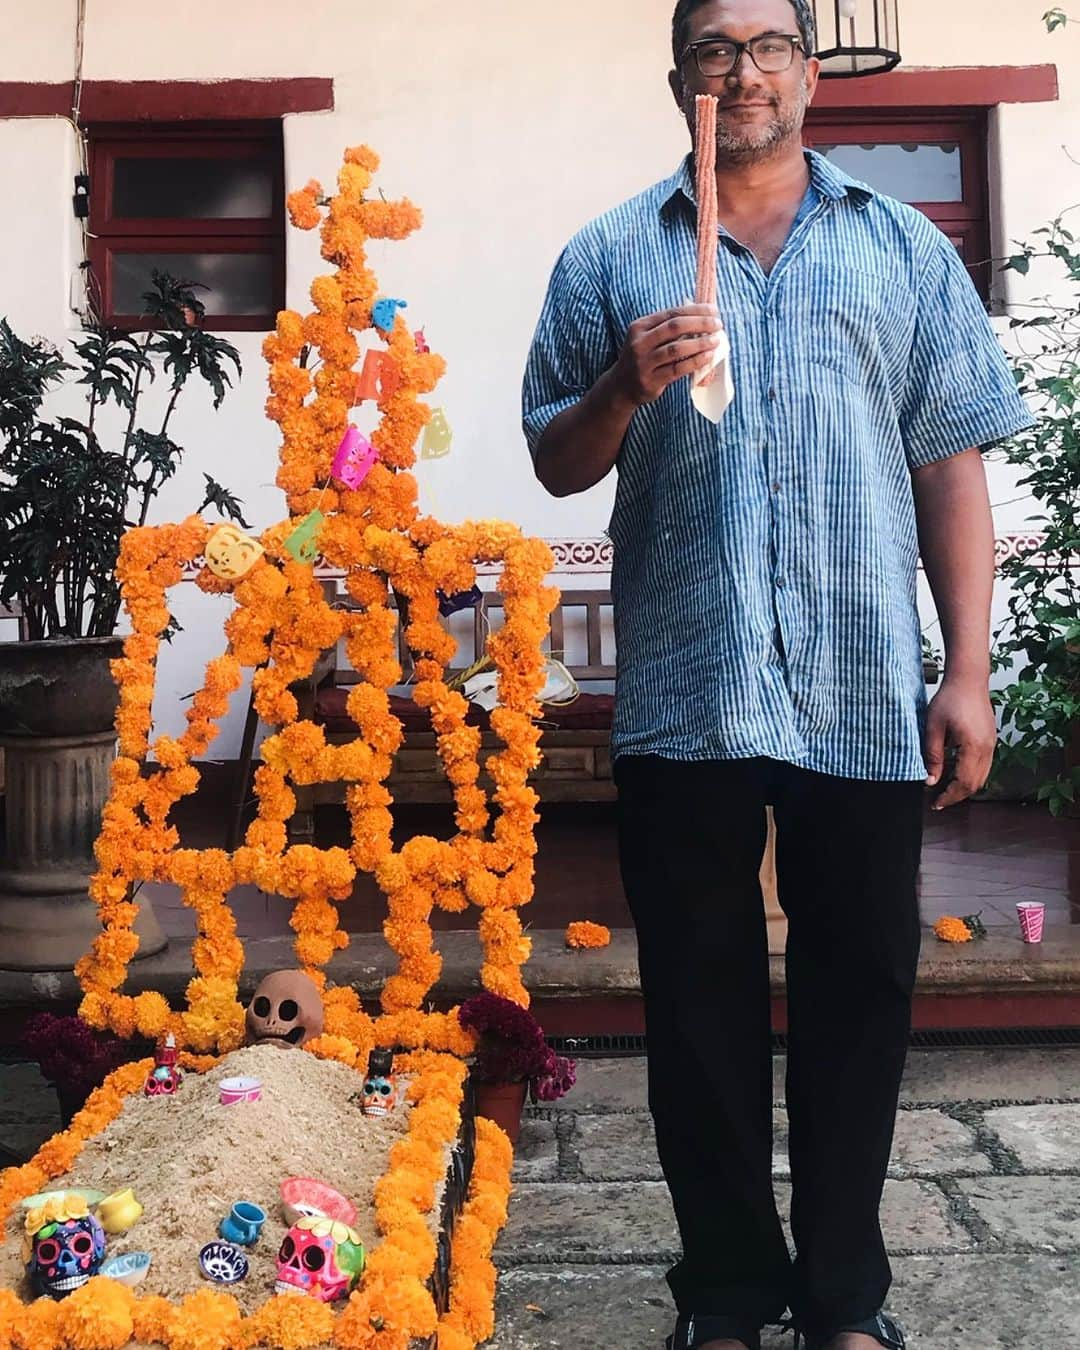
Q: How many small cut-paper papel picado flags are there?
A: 8